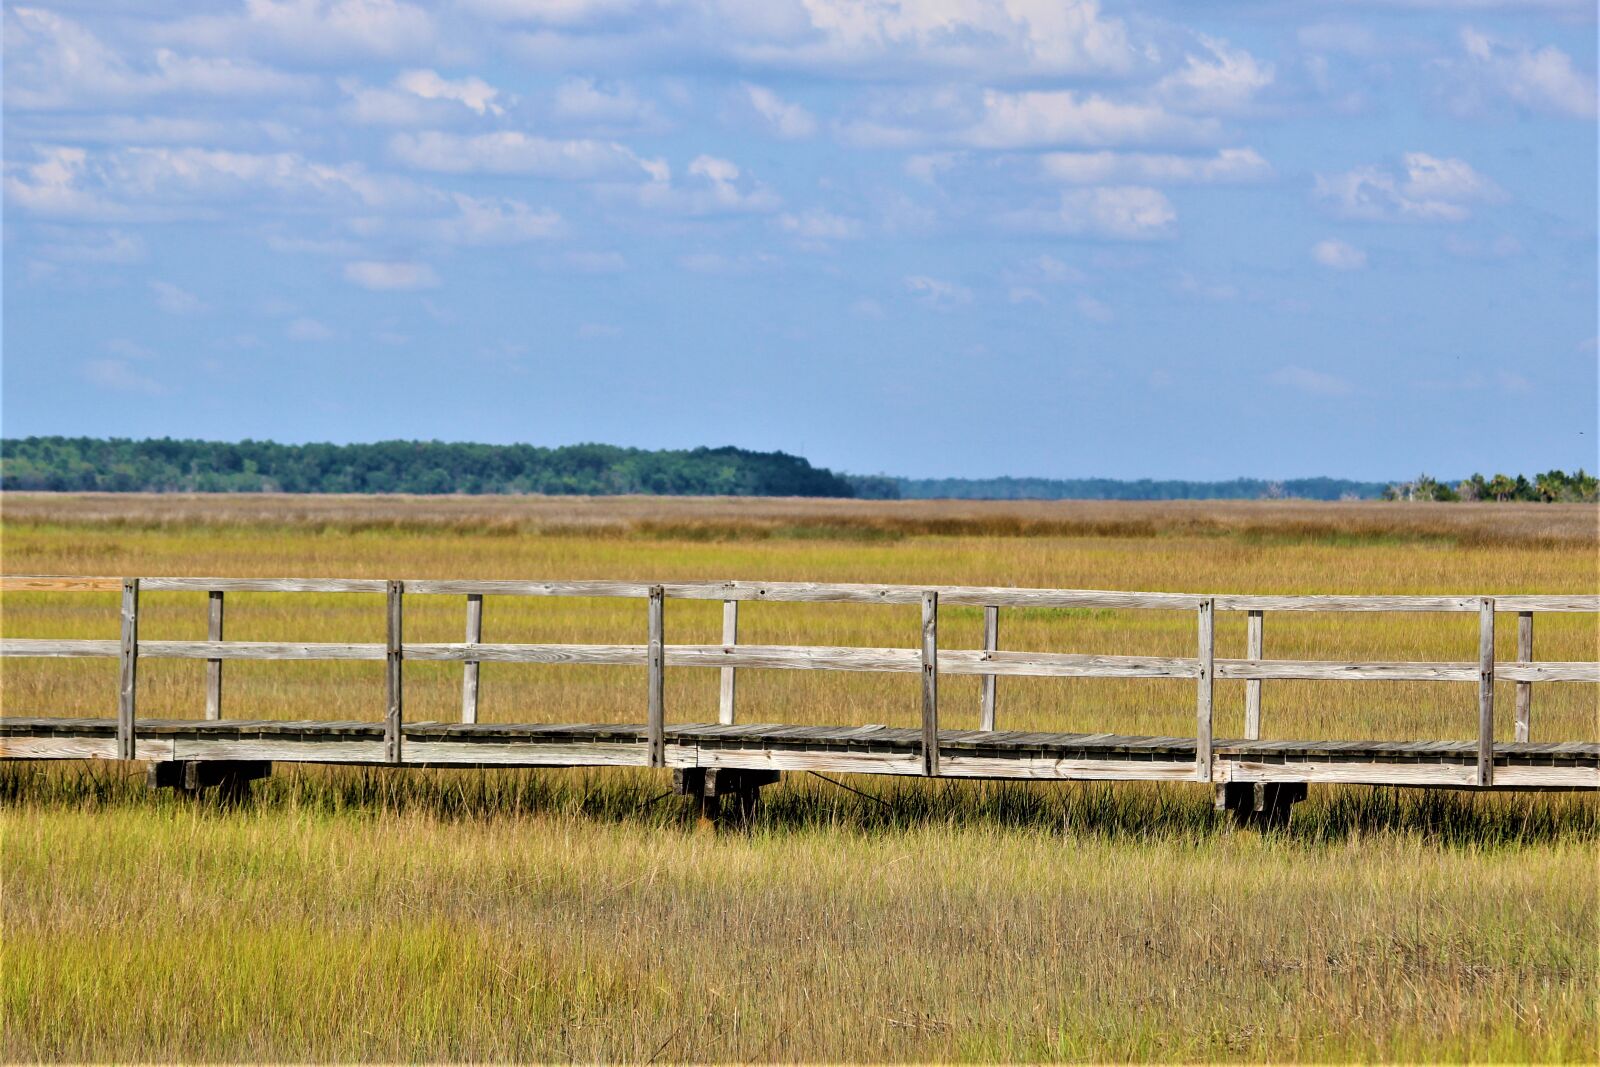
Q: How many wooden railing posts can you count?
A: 12